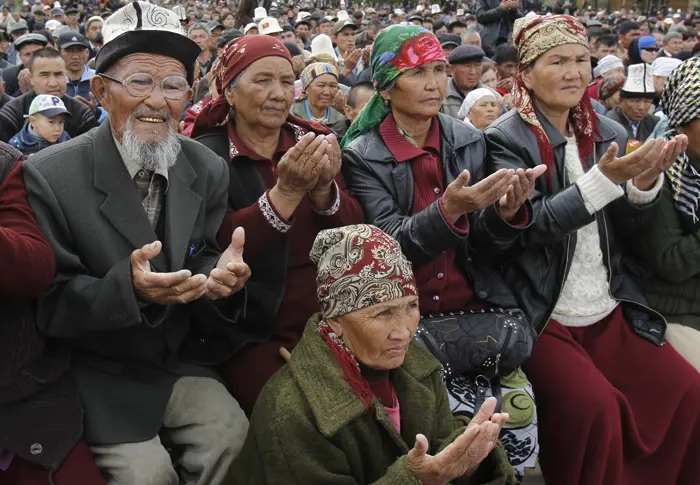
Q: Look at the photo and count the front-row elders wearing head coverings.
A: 5